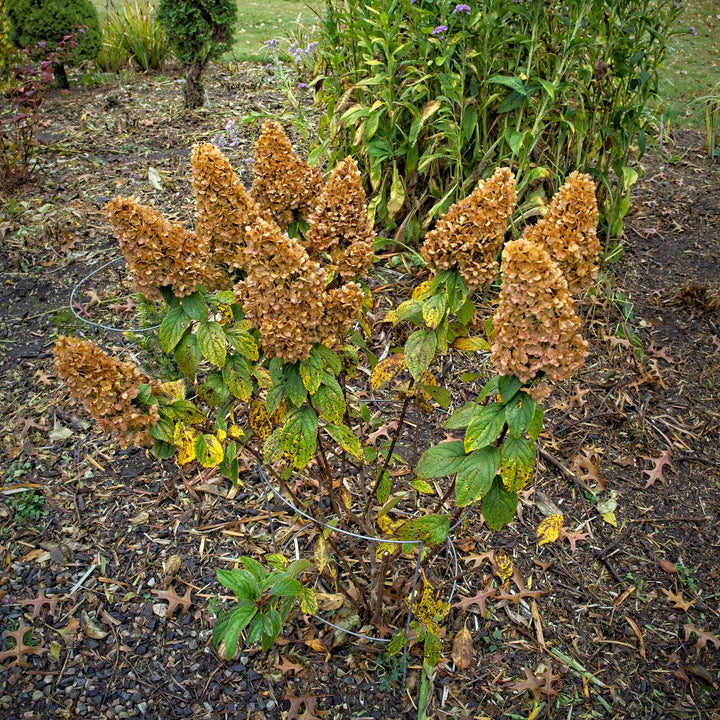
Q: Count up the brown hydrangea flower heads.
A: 9